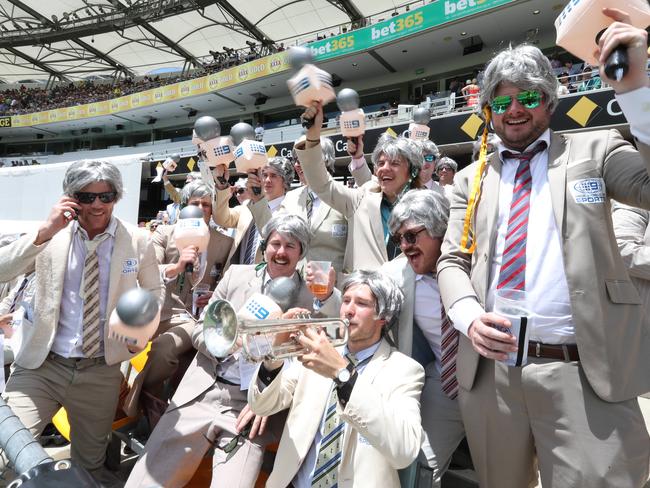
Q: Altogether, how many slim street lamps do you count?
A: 0